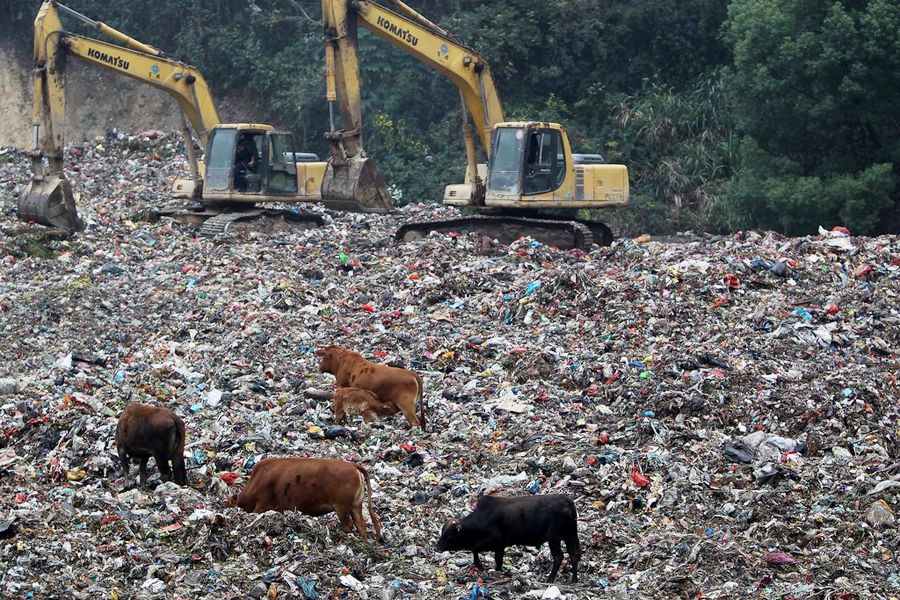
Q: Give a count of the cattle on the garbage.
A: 5